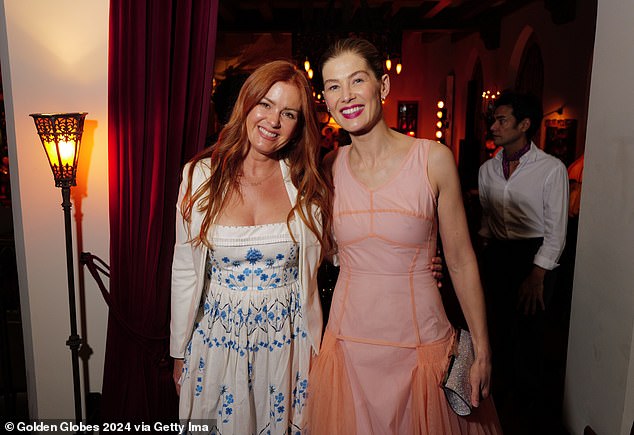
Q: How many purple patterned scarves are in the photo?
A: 1